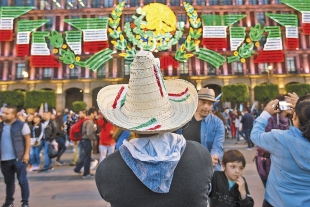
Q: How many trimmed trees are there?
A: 6